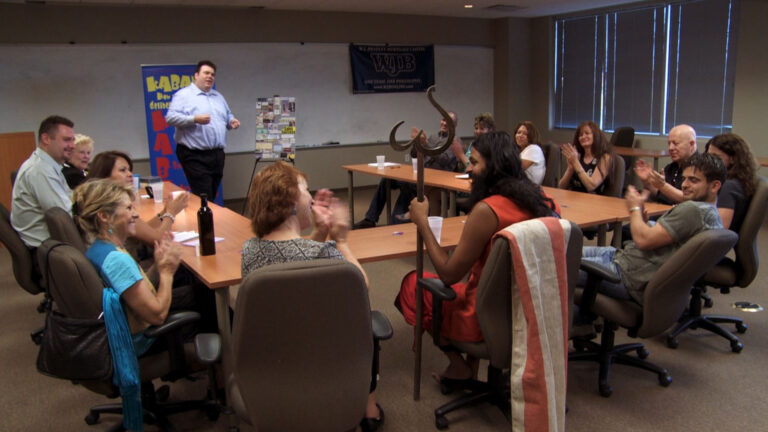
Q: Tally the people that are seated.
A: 13